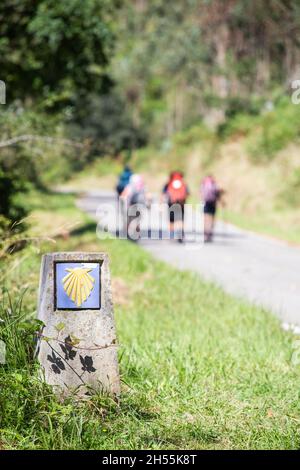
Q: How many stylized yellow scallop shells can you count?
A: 1